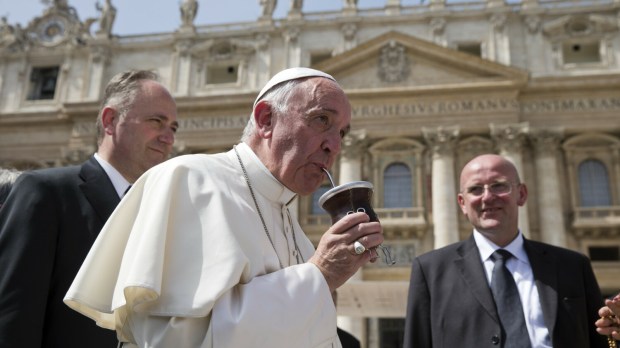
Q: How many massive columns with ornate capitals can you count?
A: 4